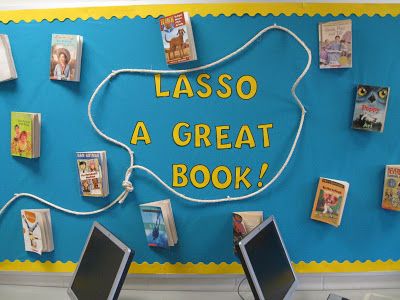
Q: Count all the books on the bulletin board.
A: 12